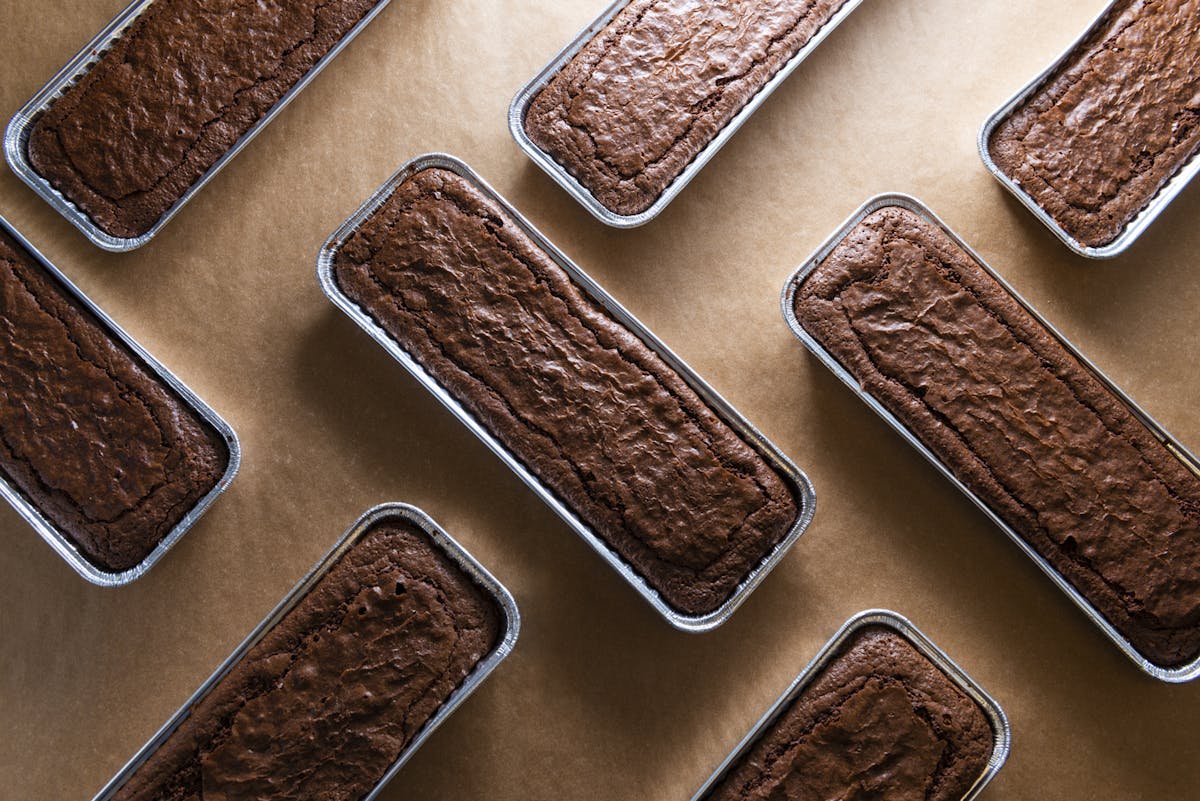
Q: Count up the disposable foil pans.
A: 8